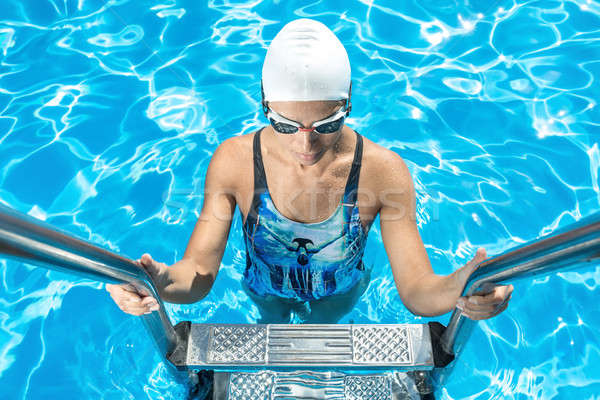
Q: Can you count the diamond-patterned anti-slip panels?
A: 4